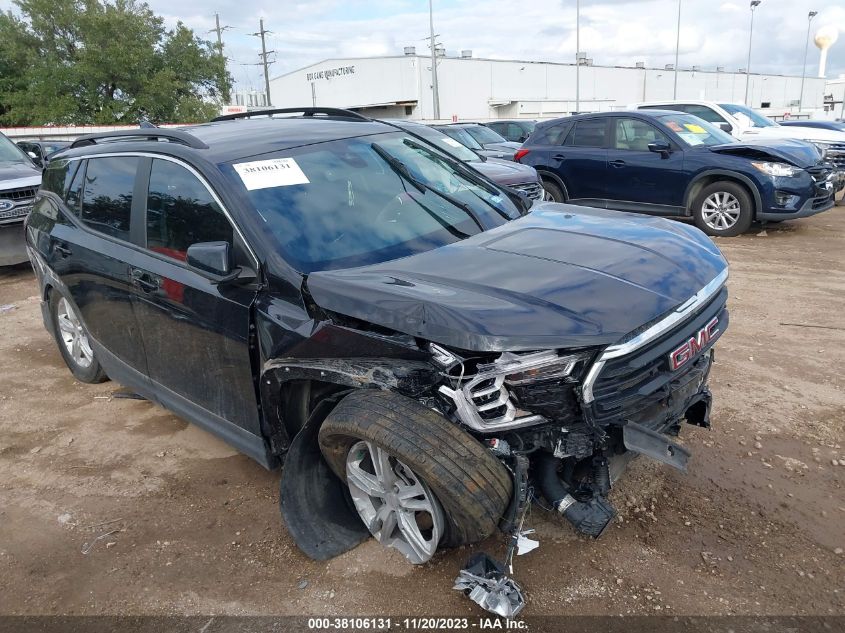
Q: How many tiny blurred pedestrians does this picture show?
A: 0